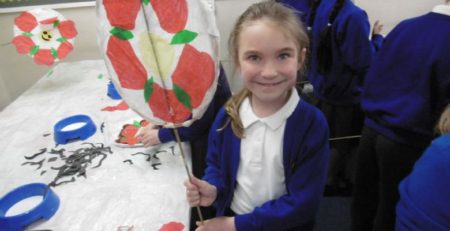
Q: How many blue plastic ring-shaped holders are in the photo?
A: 3